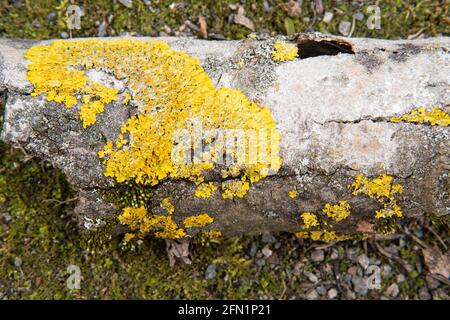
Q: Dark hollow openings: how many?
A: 1